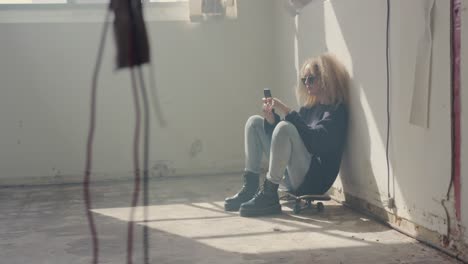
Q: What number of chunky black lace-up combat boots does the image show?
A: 2